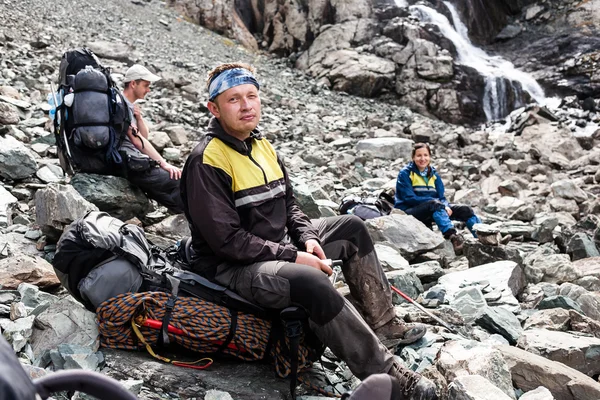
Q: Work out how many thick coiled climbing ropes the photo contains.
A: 1